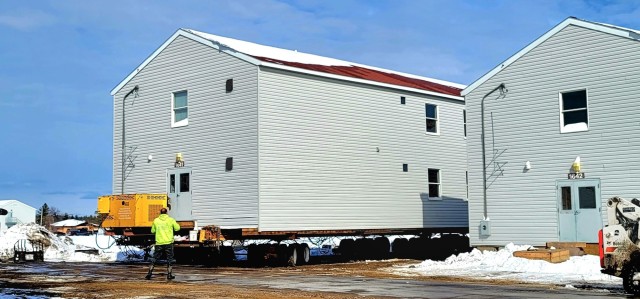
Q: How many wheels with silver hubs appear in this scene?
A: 2